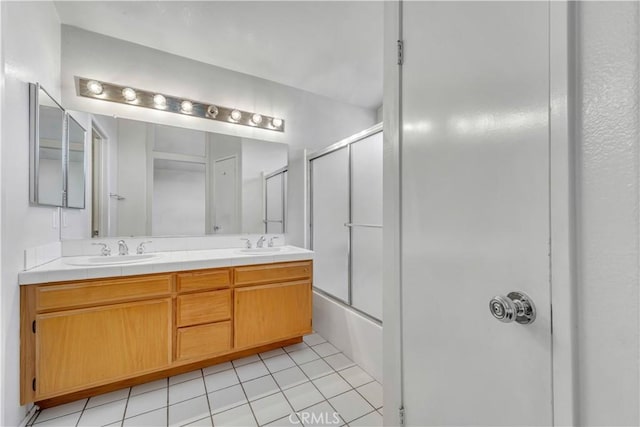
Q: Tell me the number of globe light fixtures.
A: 8